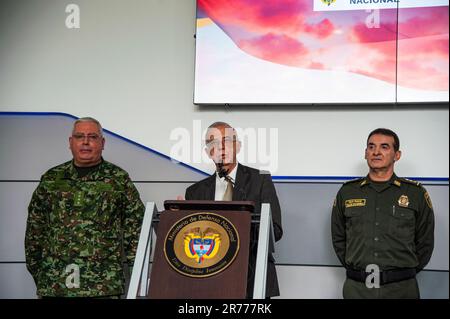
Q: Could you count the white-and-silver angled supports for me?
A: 2